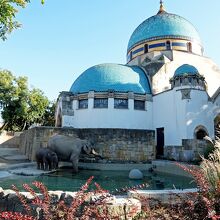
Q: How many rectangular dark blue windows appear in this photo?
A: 4